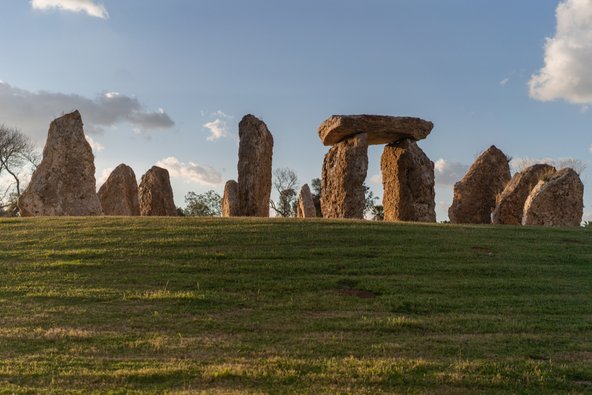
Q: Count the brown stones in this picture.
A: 12